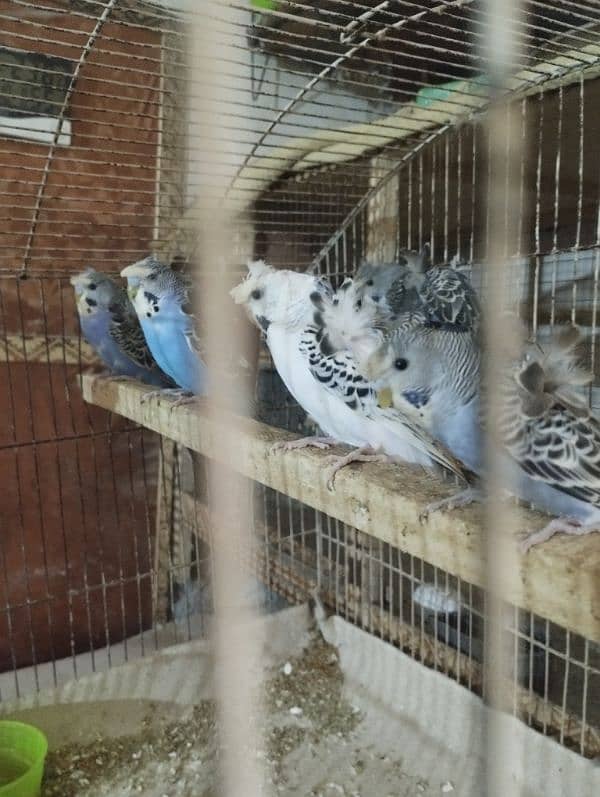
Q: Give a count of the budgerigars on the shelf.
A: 6